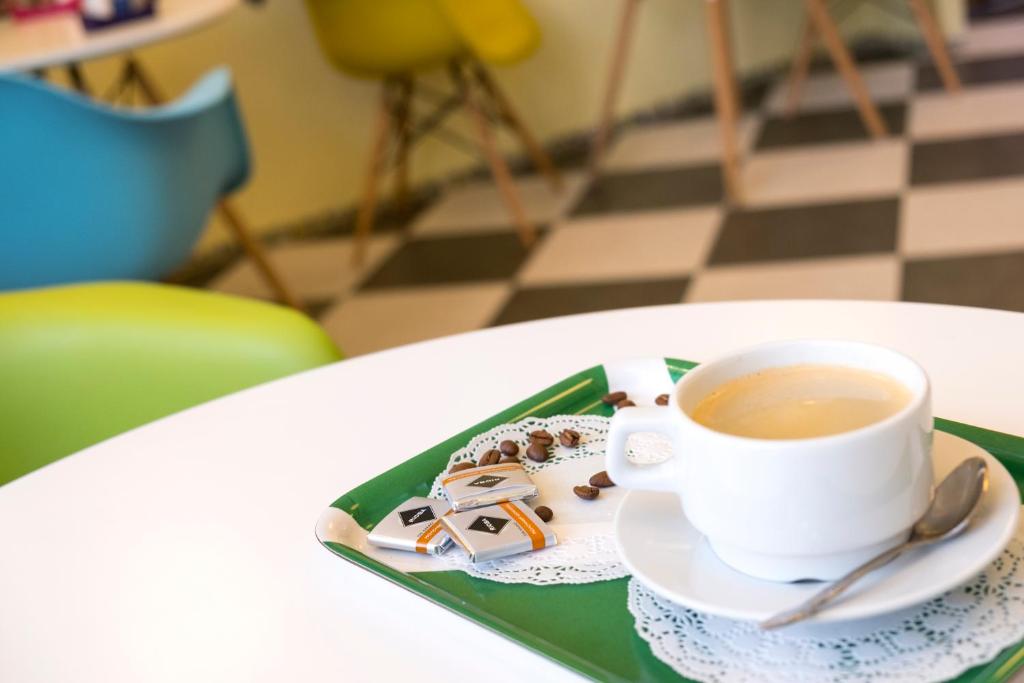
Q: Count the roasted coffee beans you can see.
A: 13